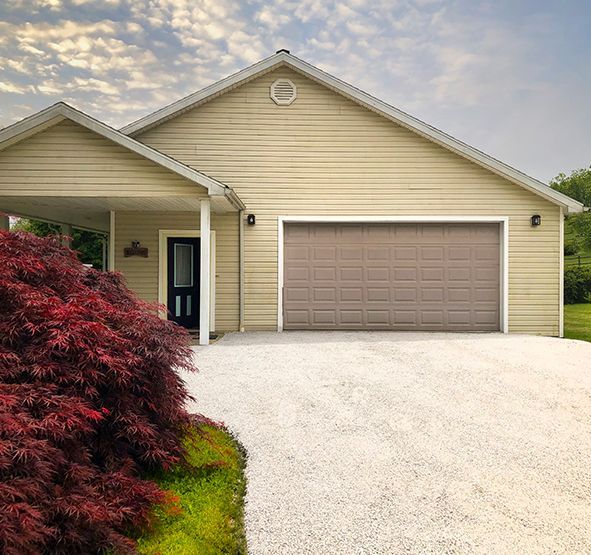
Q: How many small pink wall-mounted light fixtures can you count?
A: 0